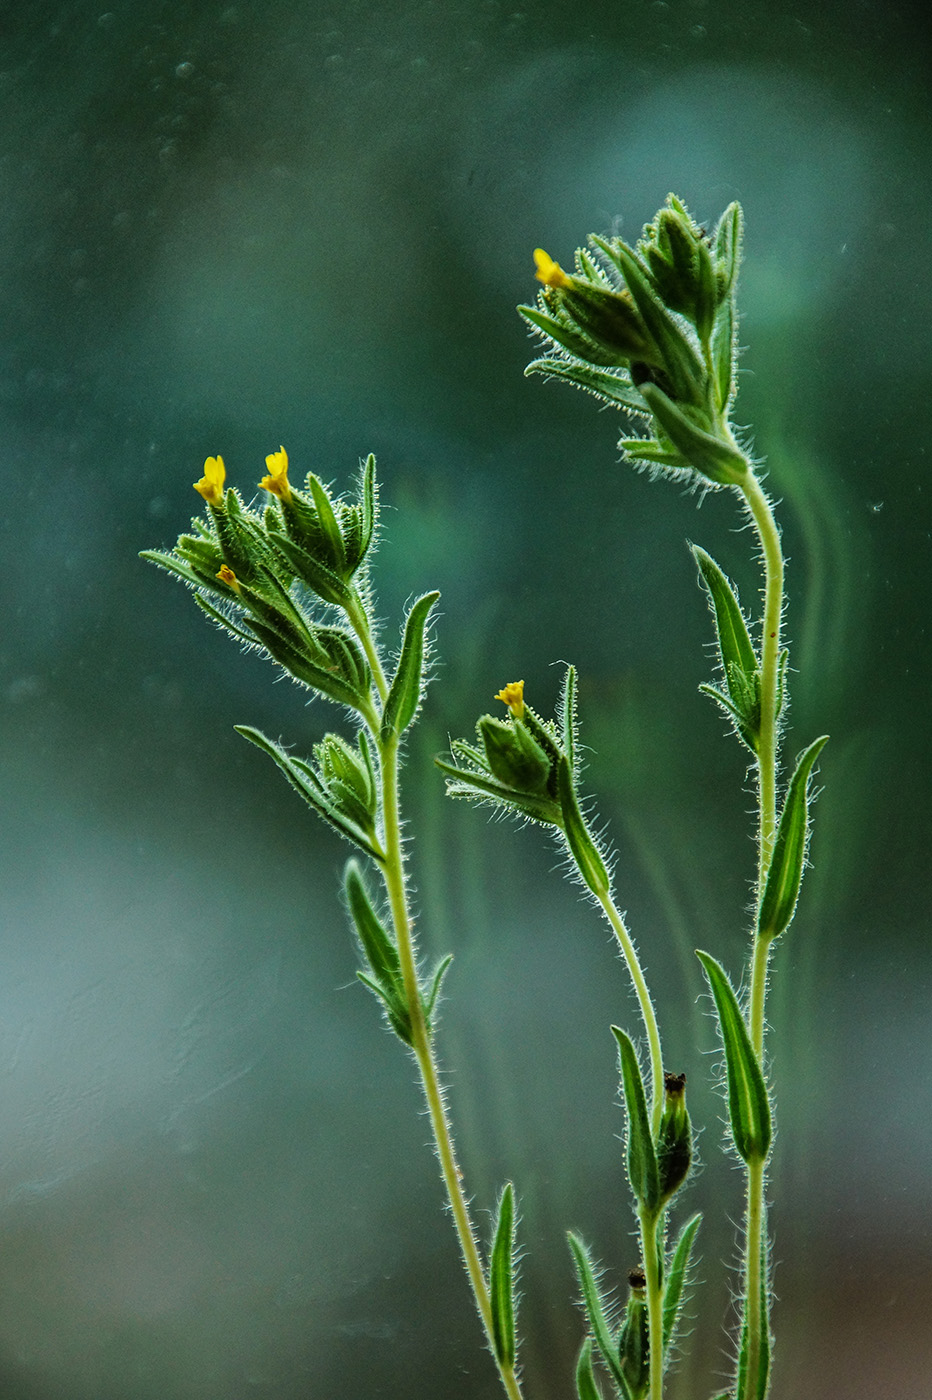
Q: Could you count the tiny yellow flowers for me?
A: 5